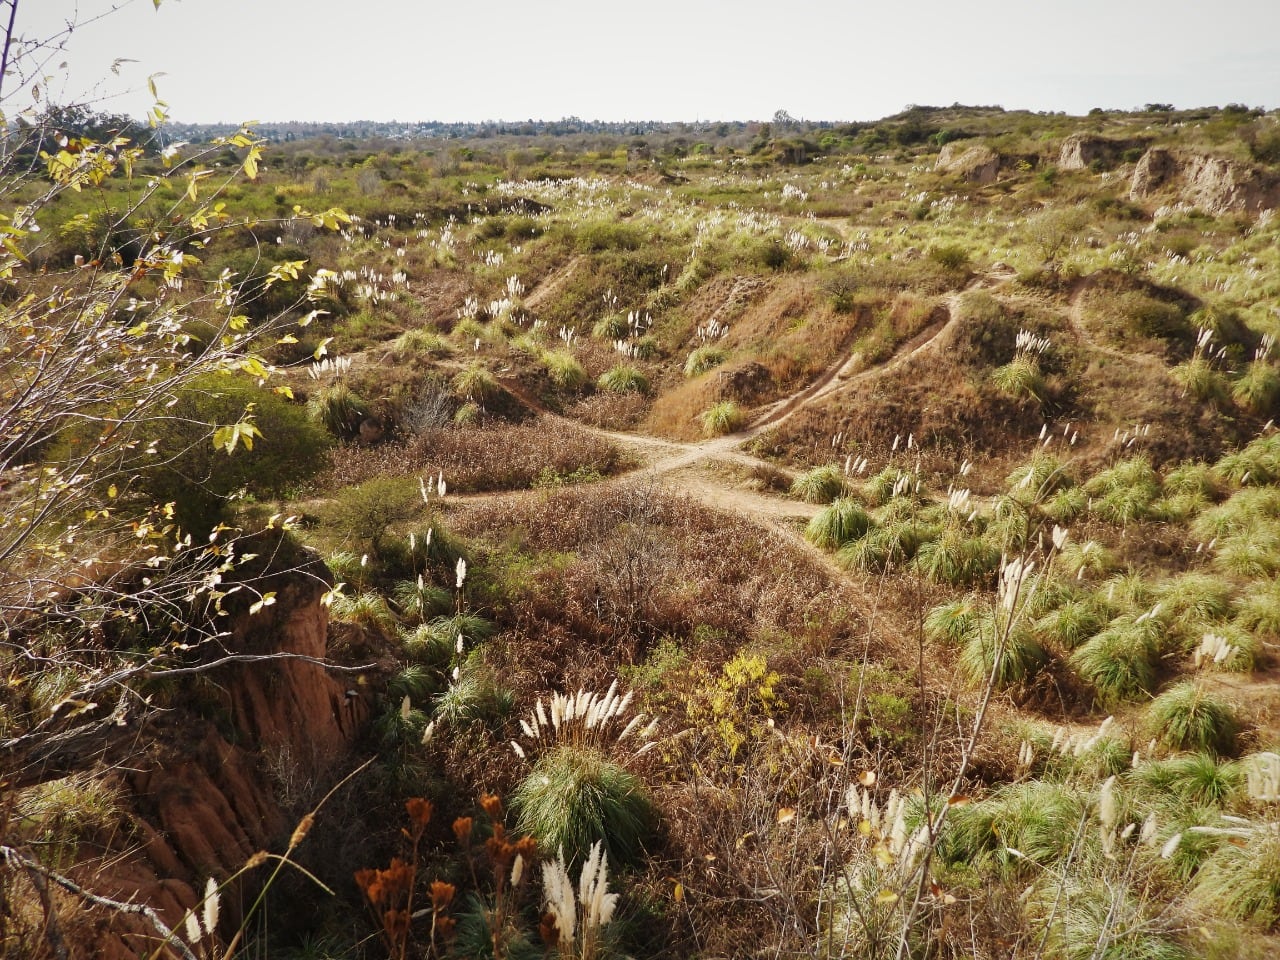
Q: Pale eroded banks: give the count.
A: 3